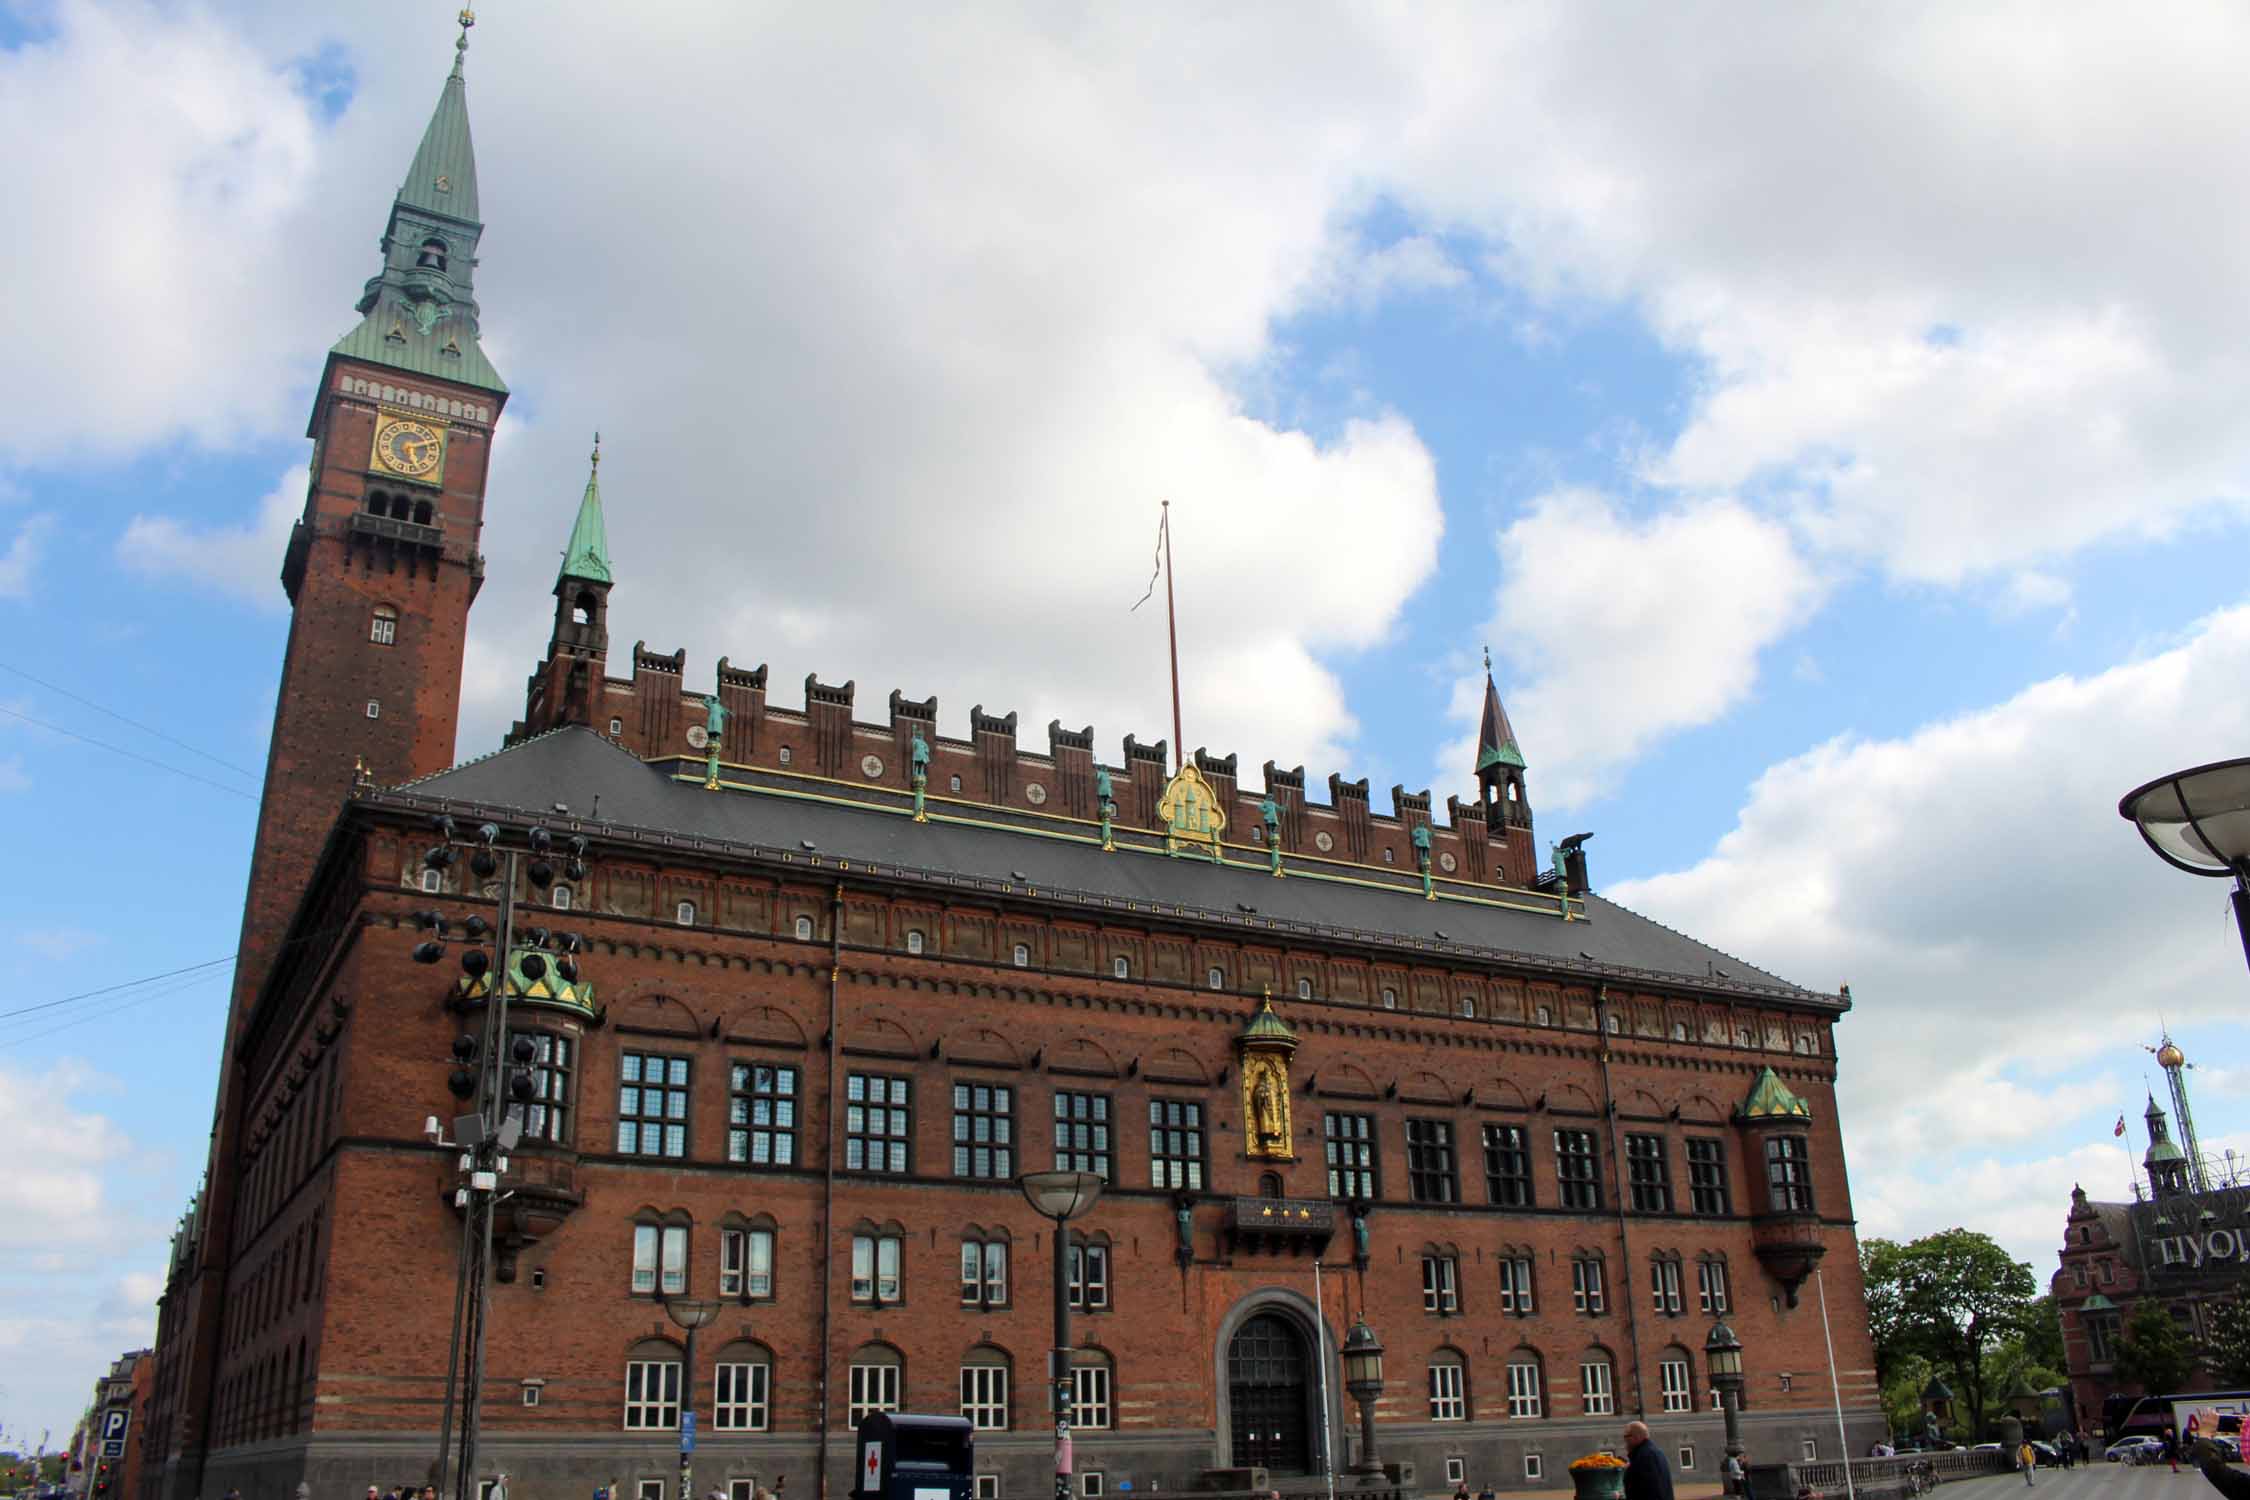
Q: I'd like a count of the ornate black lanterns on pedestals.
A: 2